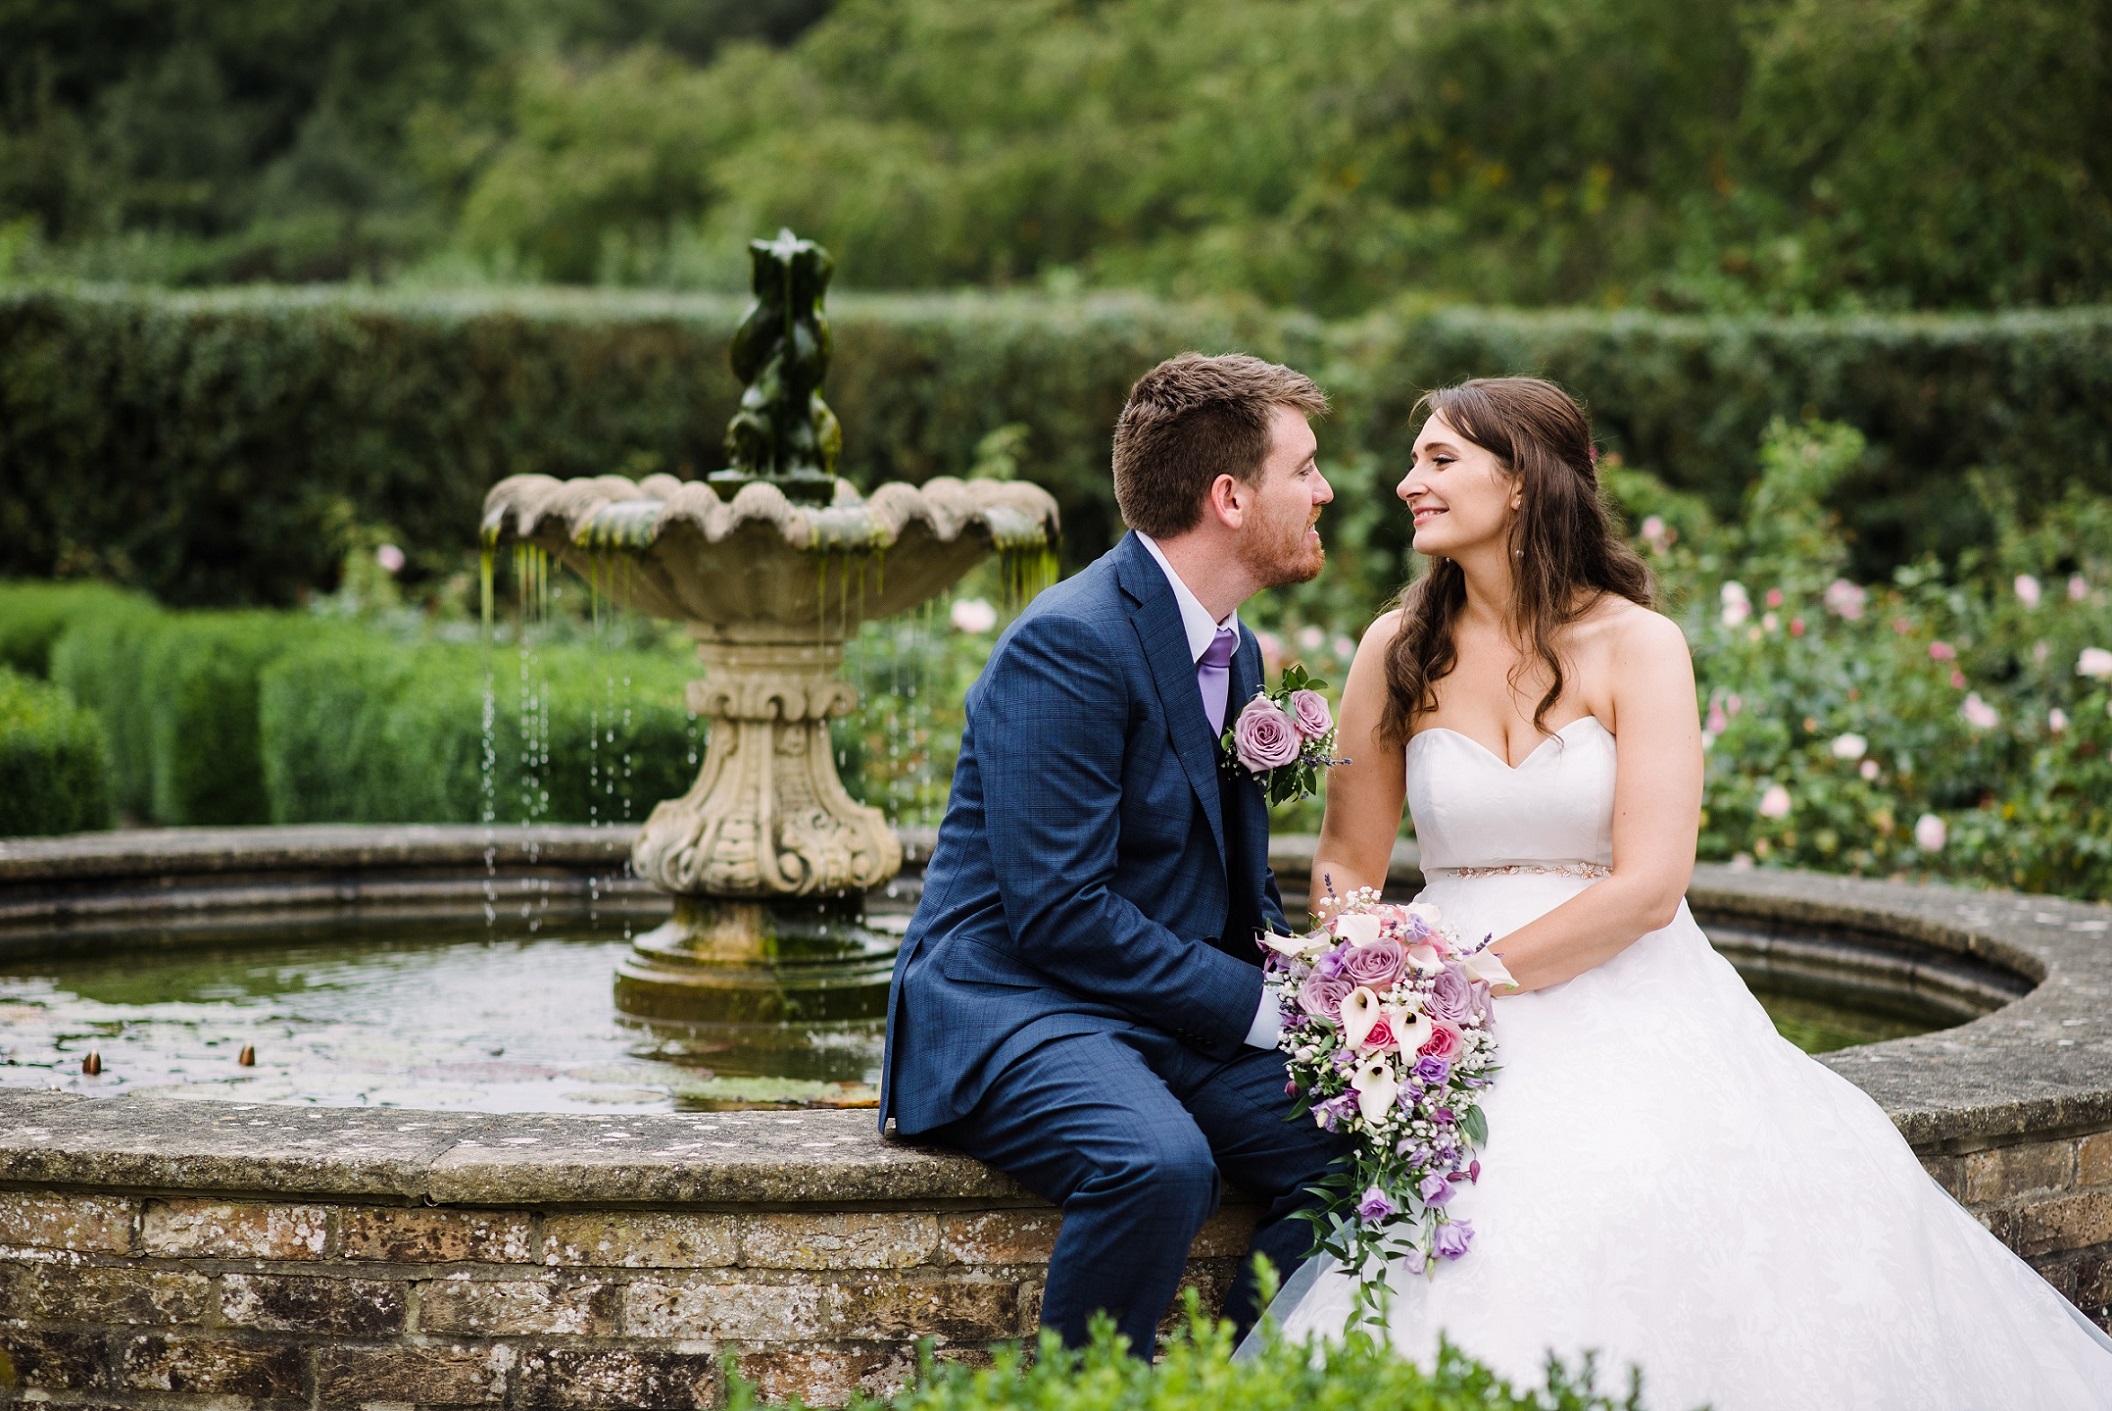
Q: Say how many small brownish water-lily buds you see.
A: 2